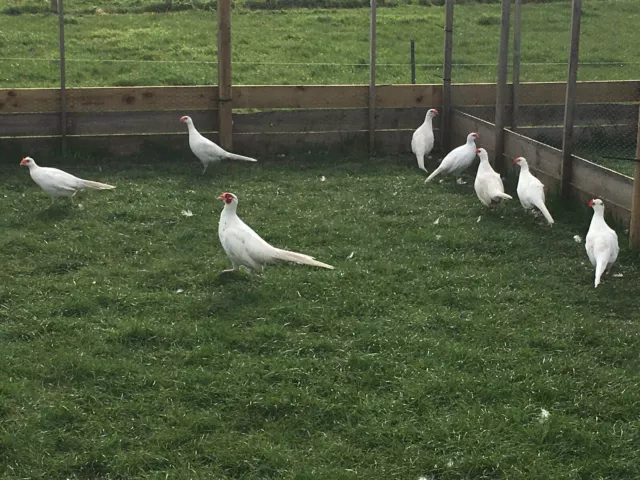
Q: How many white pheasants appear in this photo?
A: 8